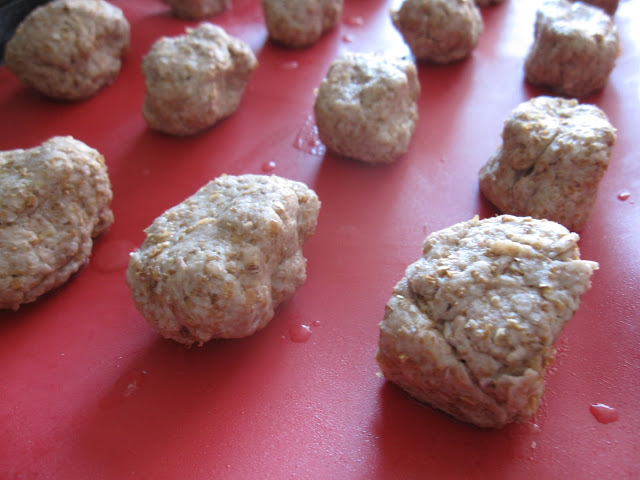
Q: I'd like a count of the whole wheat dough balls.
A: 13